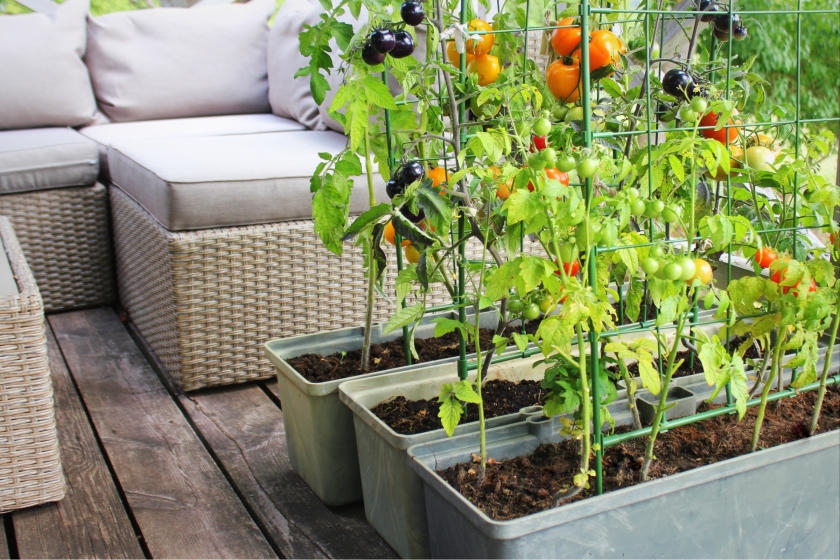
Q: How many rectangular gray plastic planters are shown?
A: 3